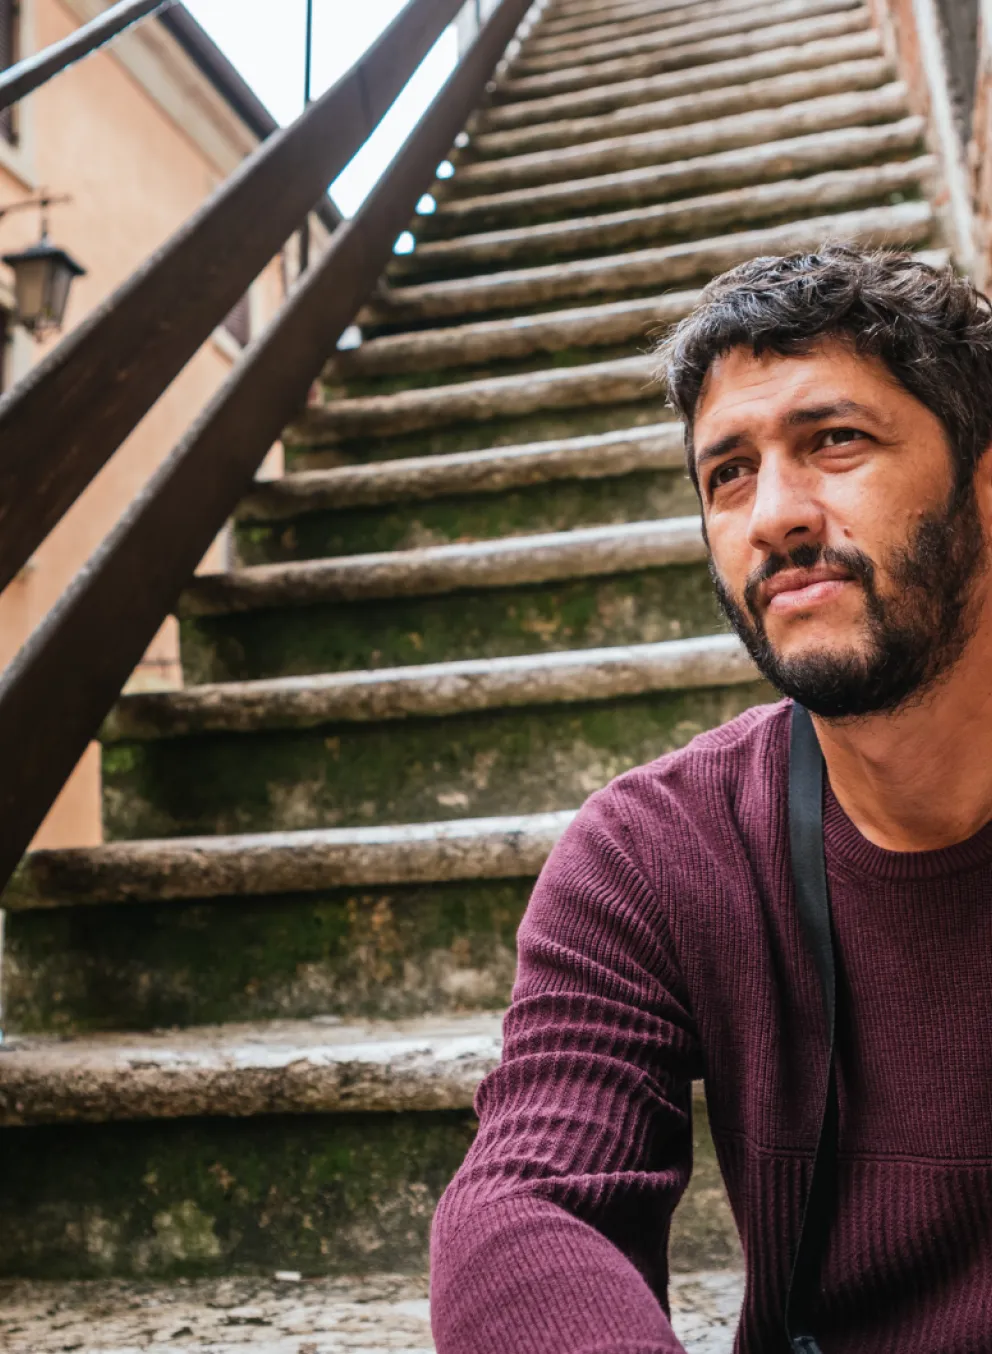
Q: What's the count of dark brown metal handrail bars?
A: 3